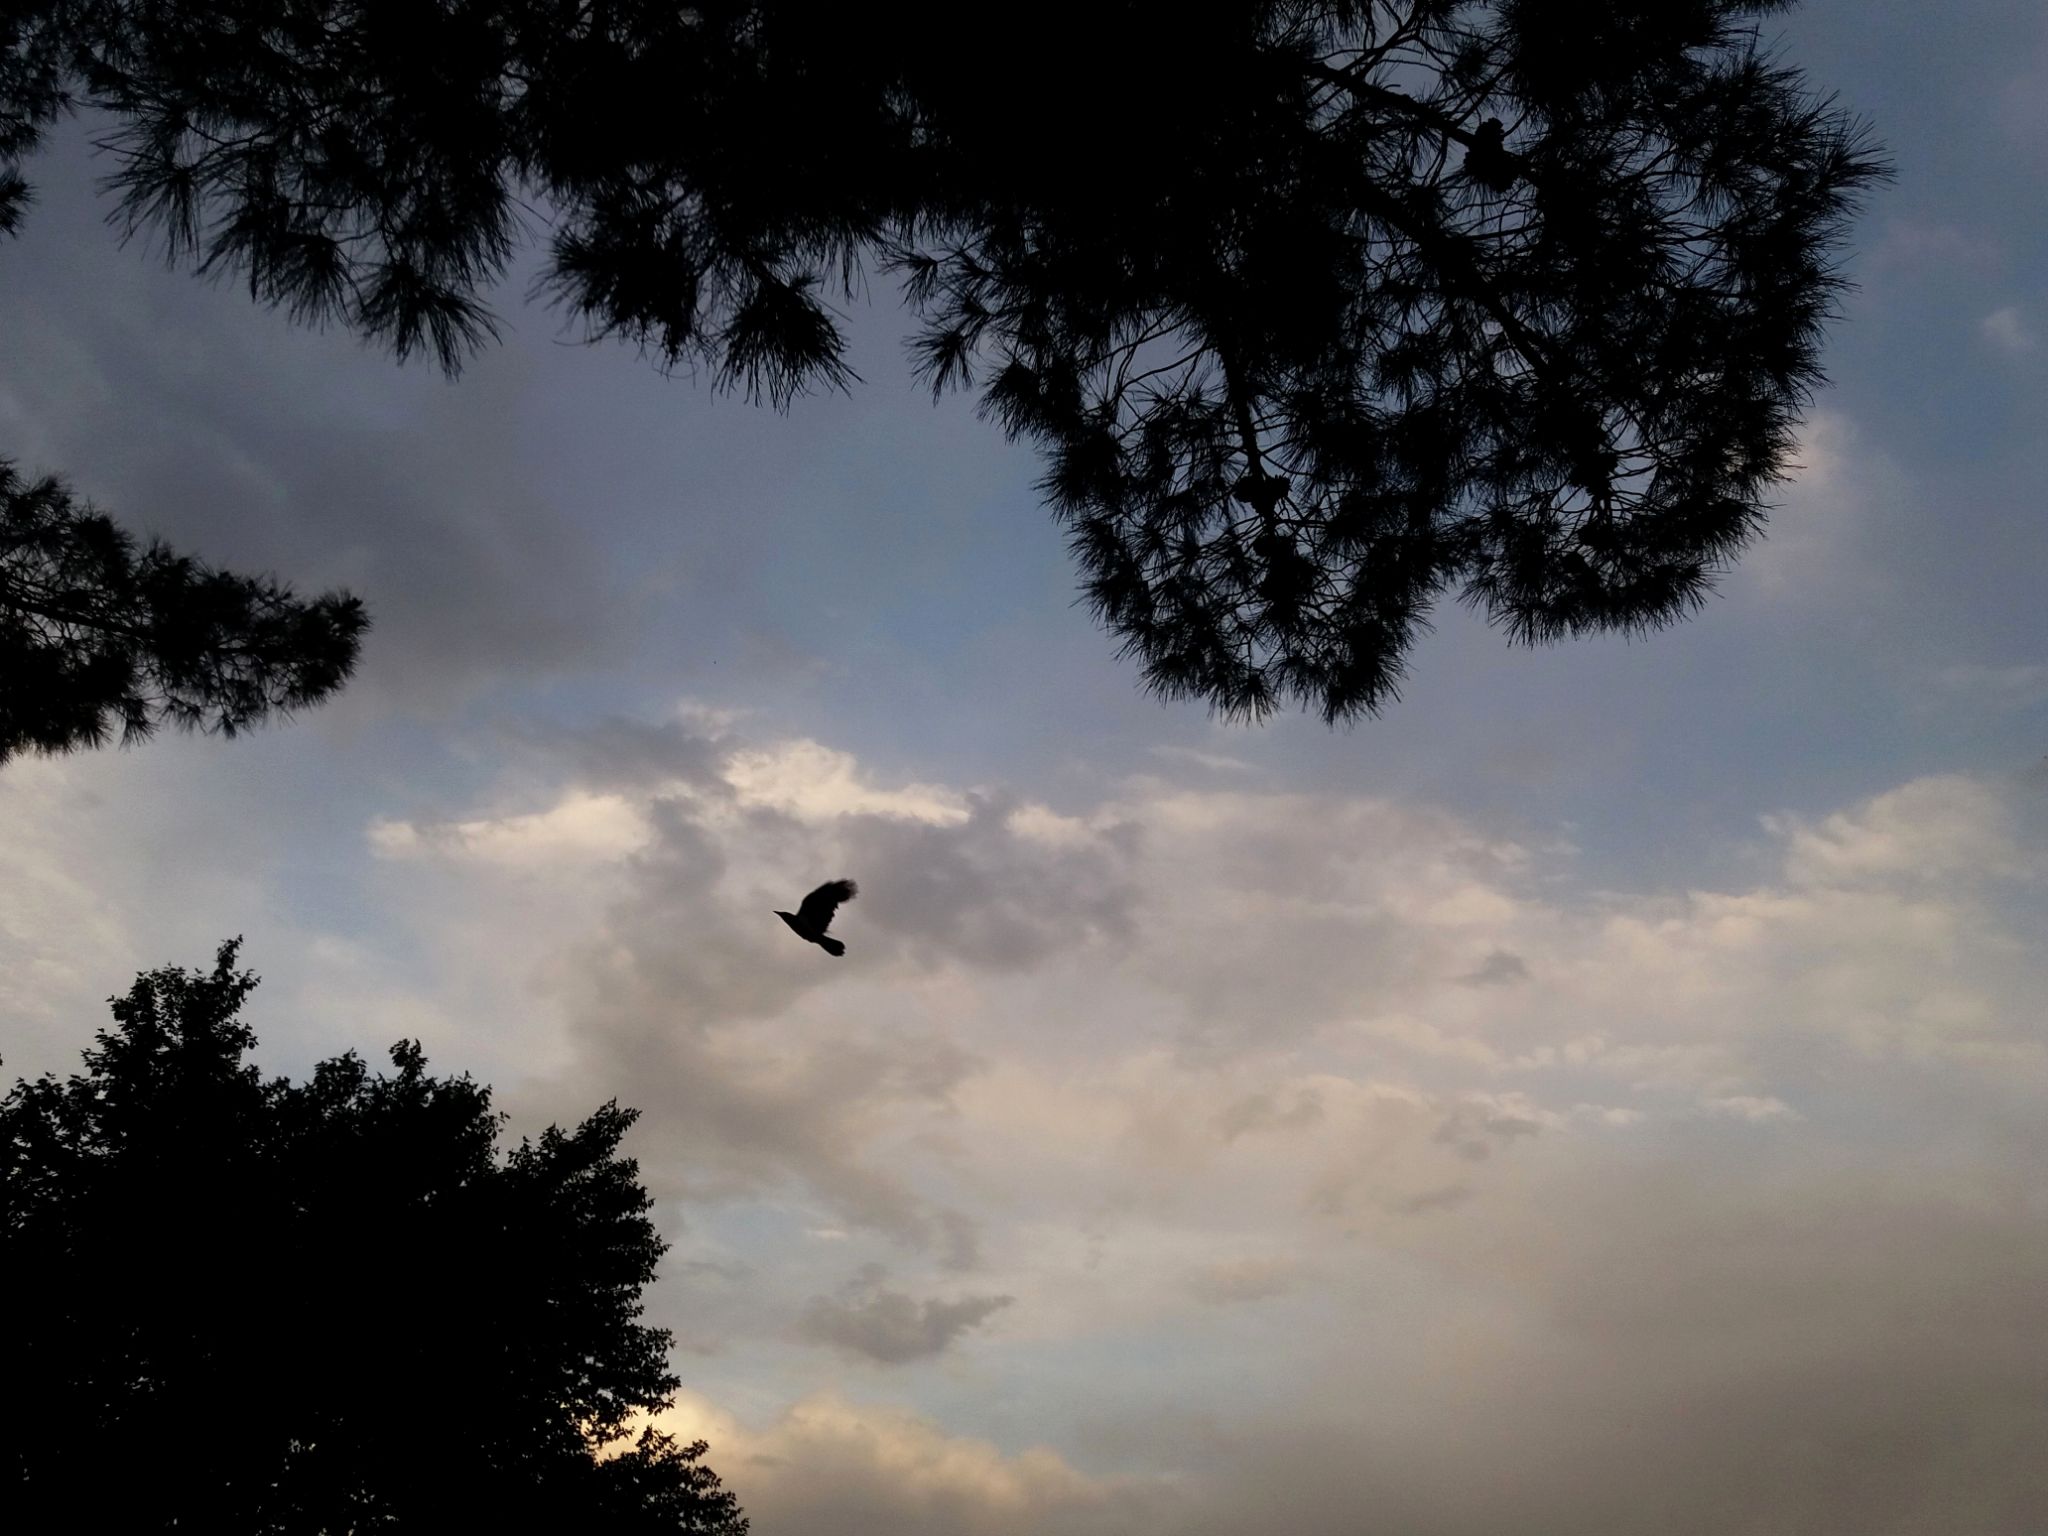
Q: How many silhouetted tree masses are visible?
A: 3